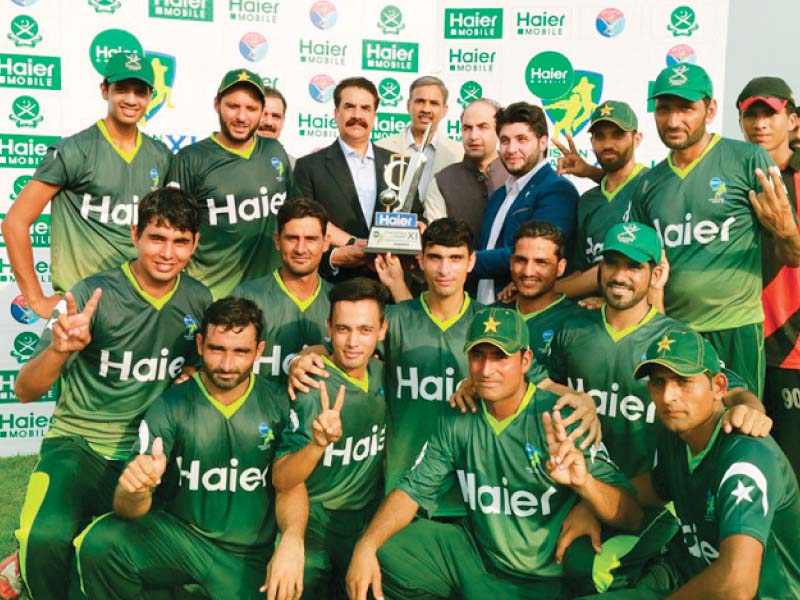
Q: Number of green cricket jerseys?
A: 13